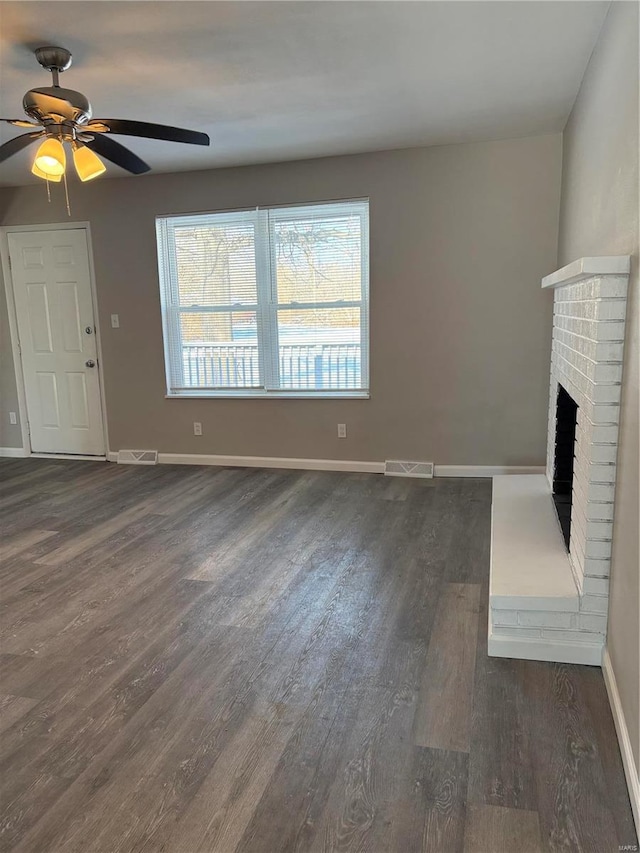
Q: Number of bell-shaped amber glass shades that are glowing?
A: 3